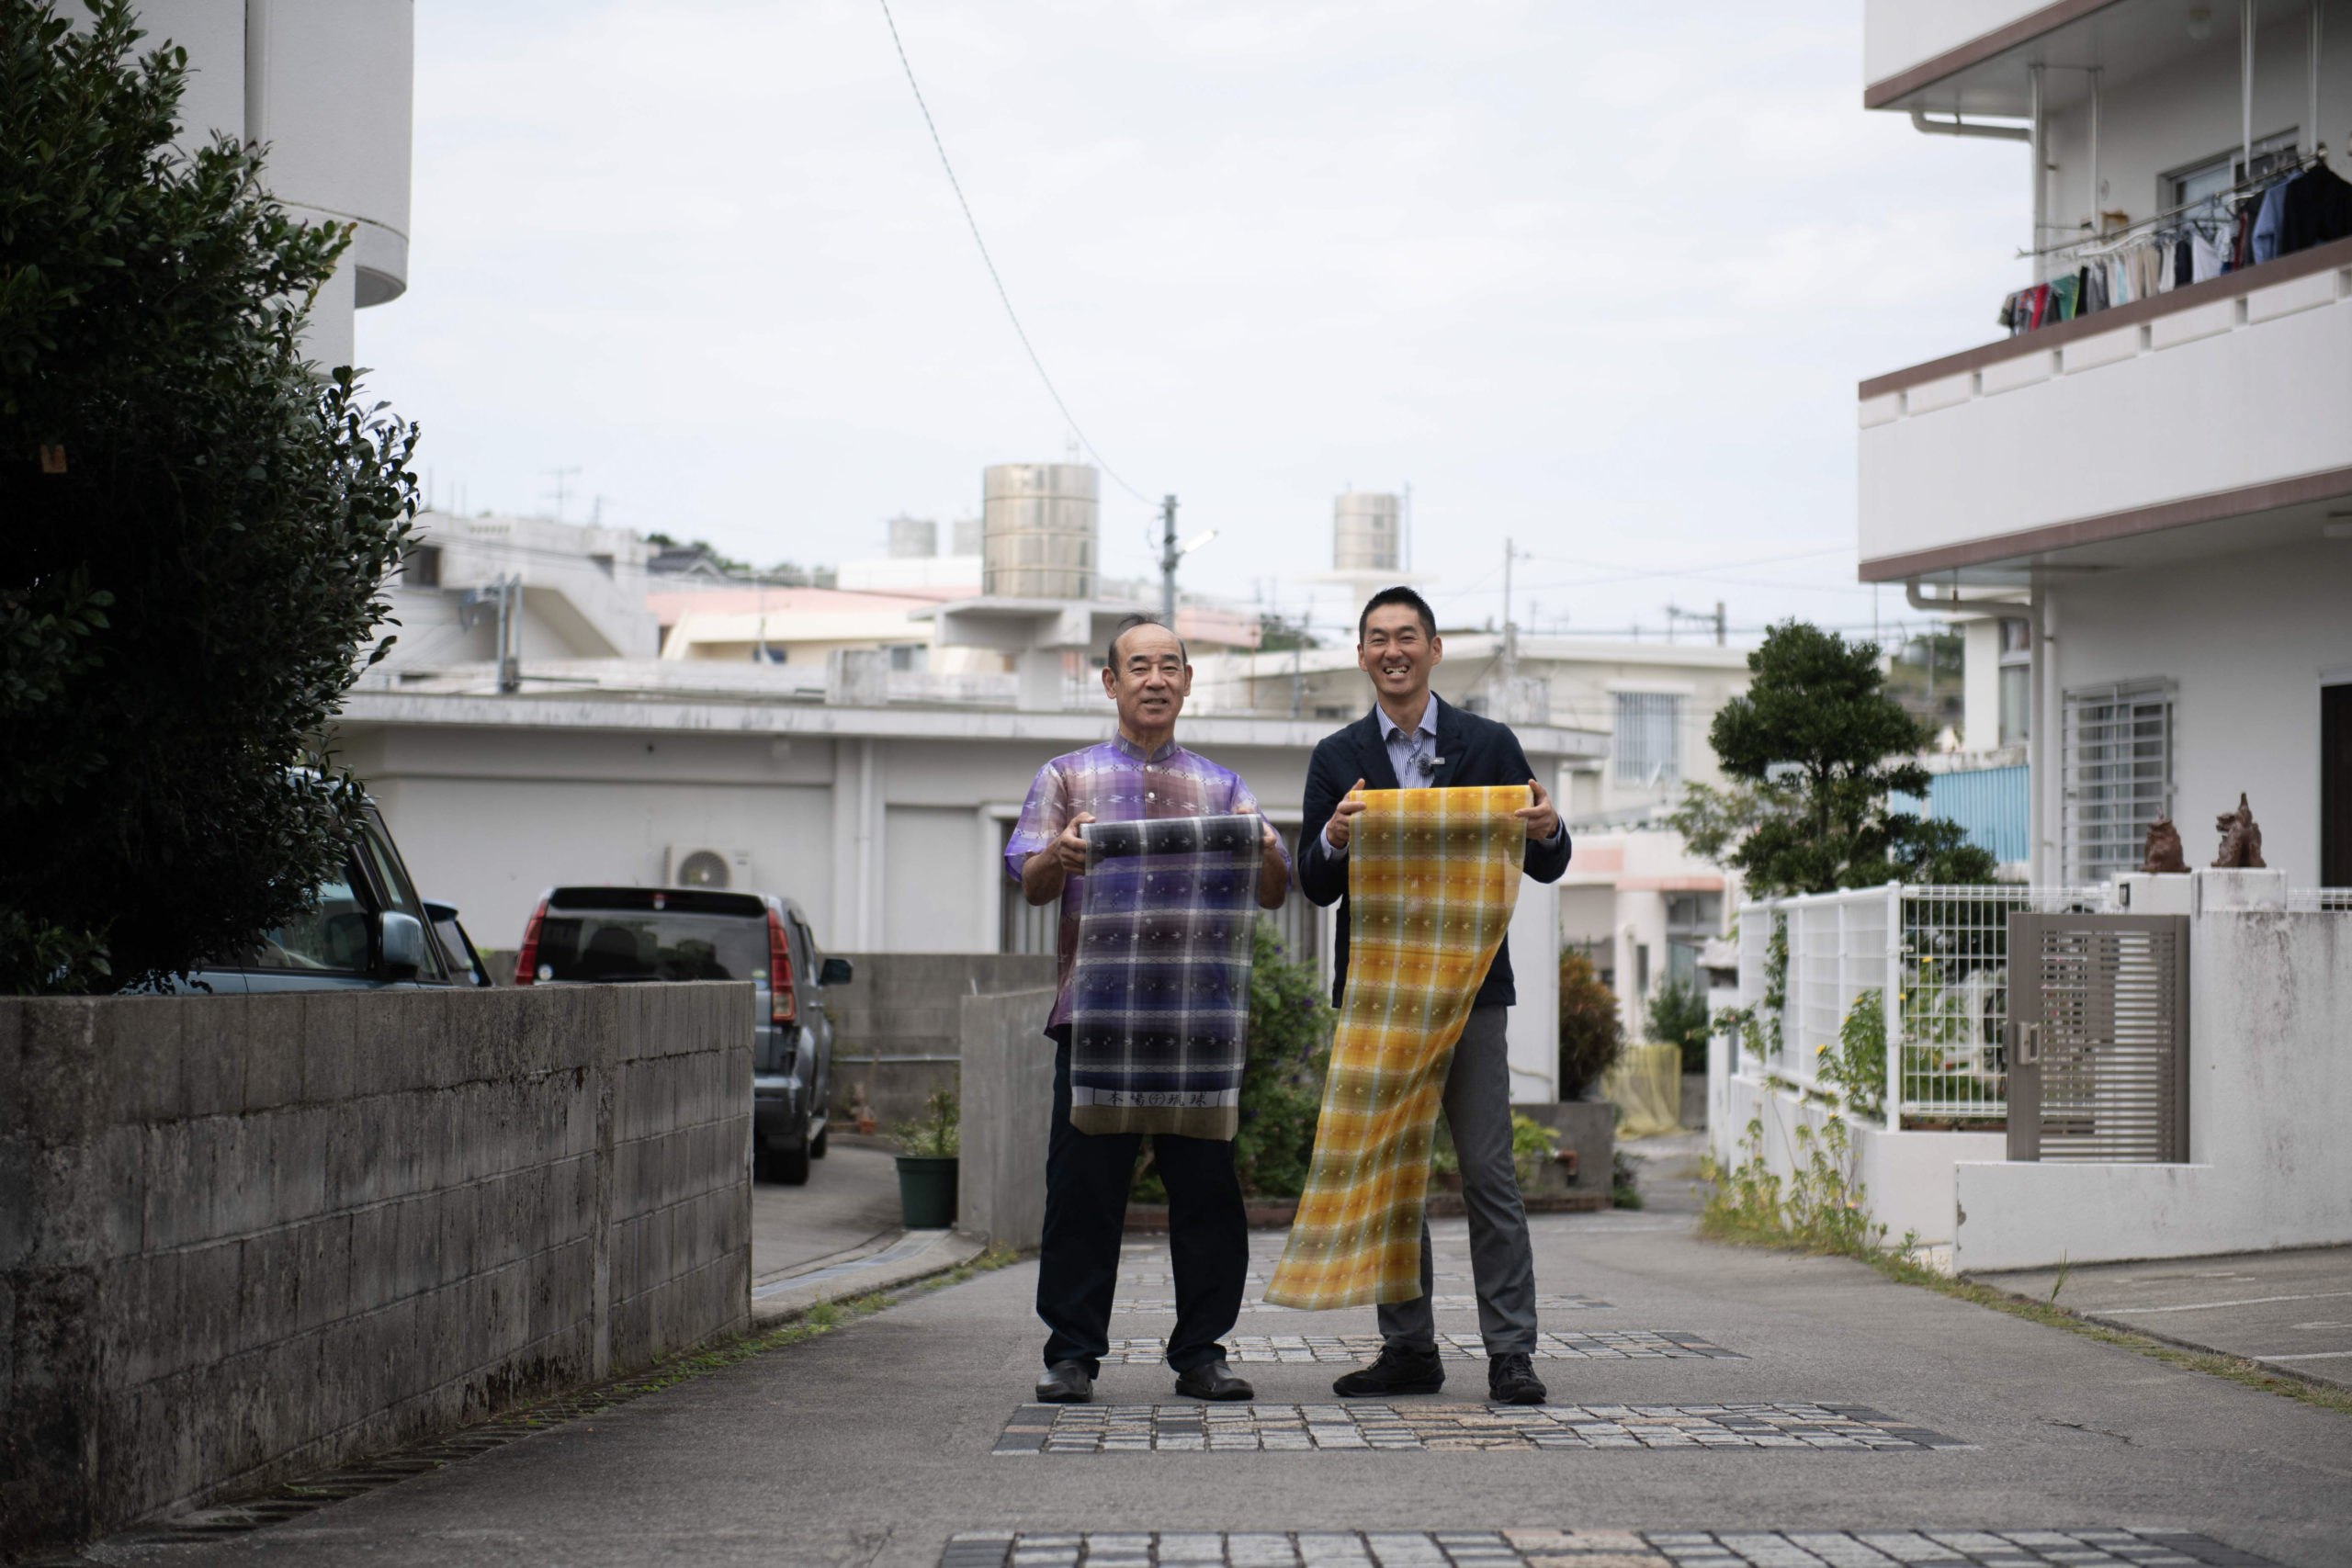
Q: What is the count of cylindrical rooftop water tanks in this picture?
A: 4